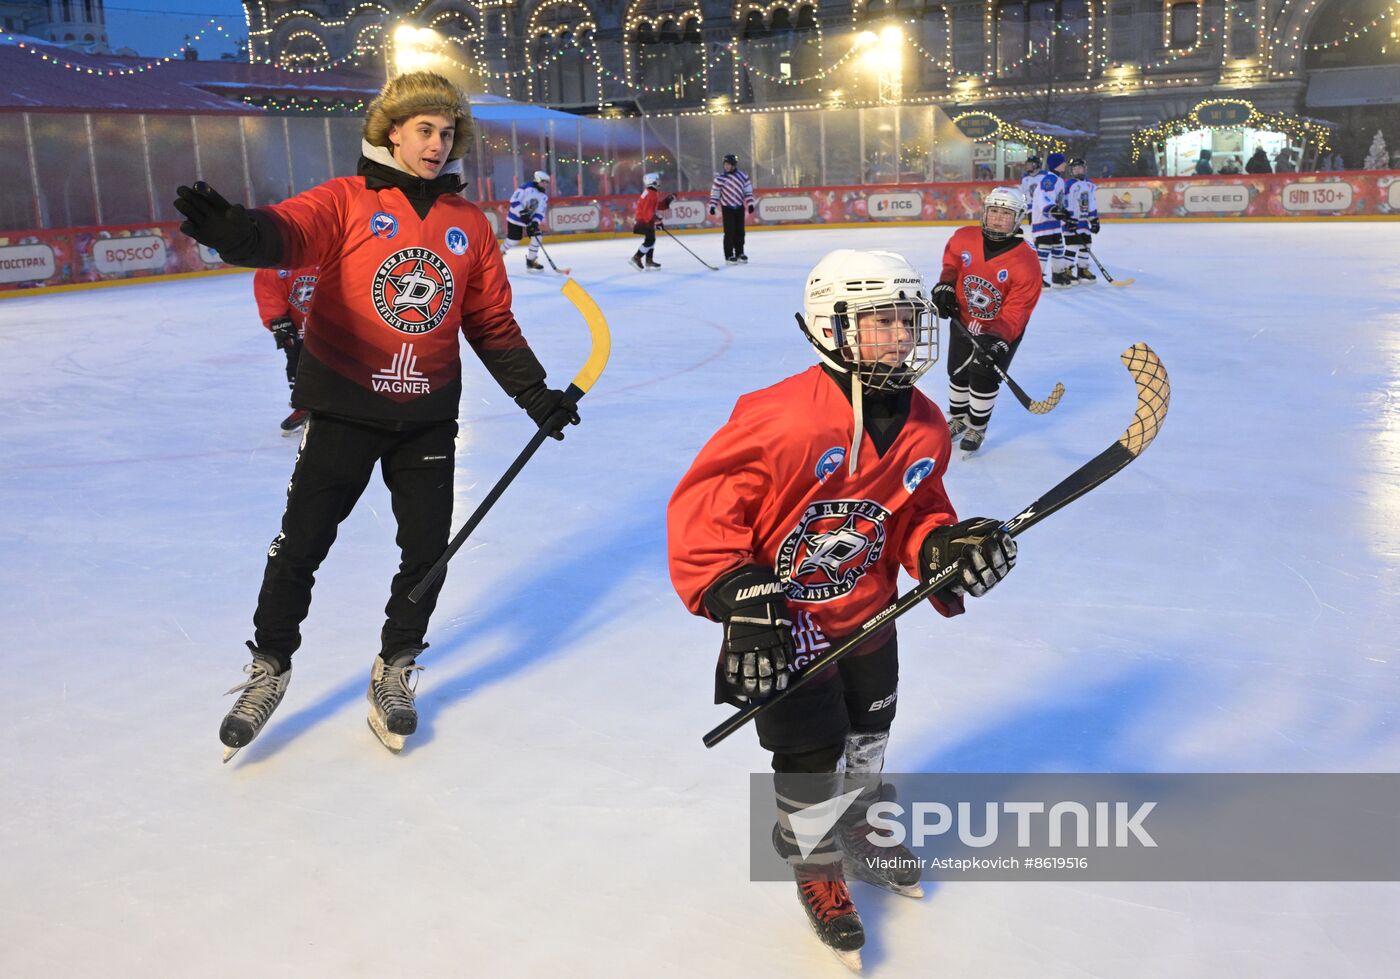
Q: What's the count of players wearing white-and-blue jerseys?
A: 4